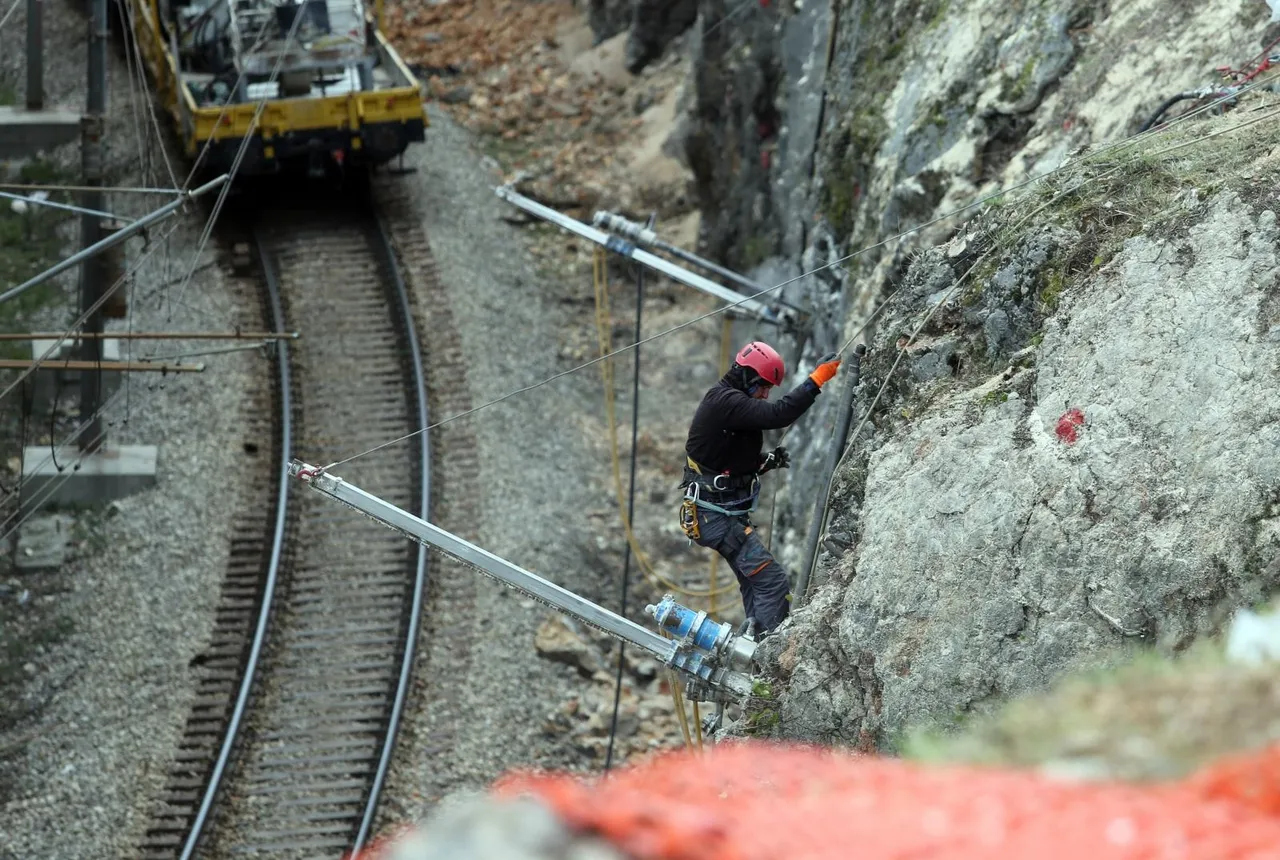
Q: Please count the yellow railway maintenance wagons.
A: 1